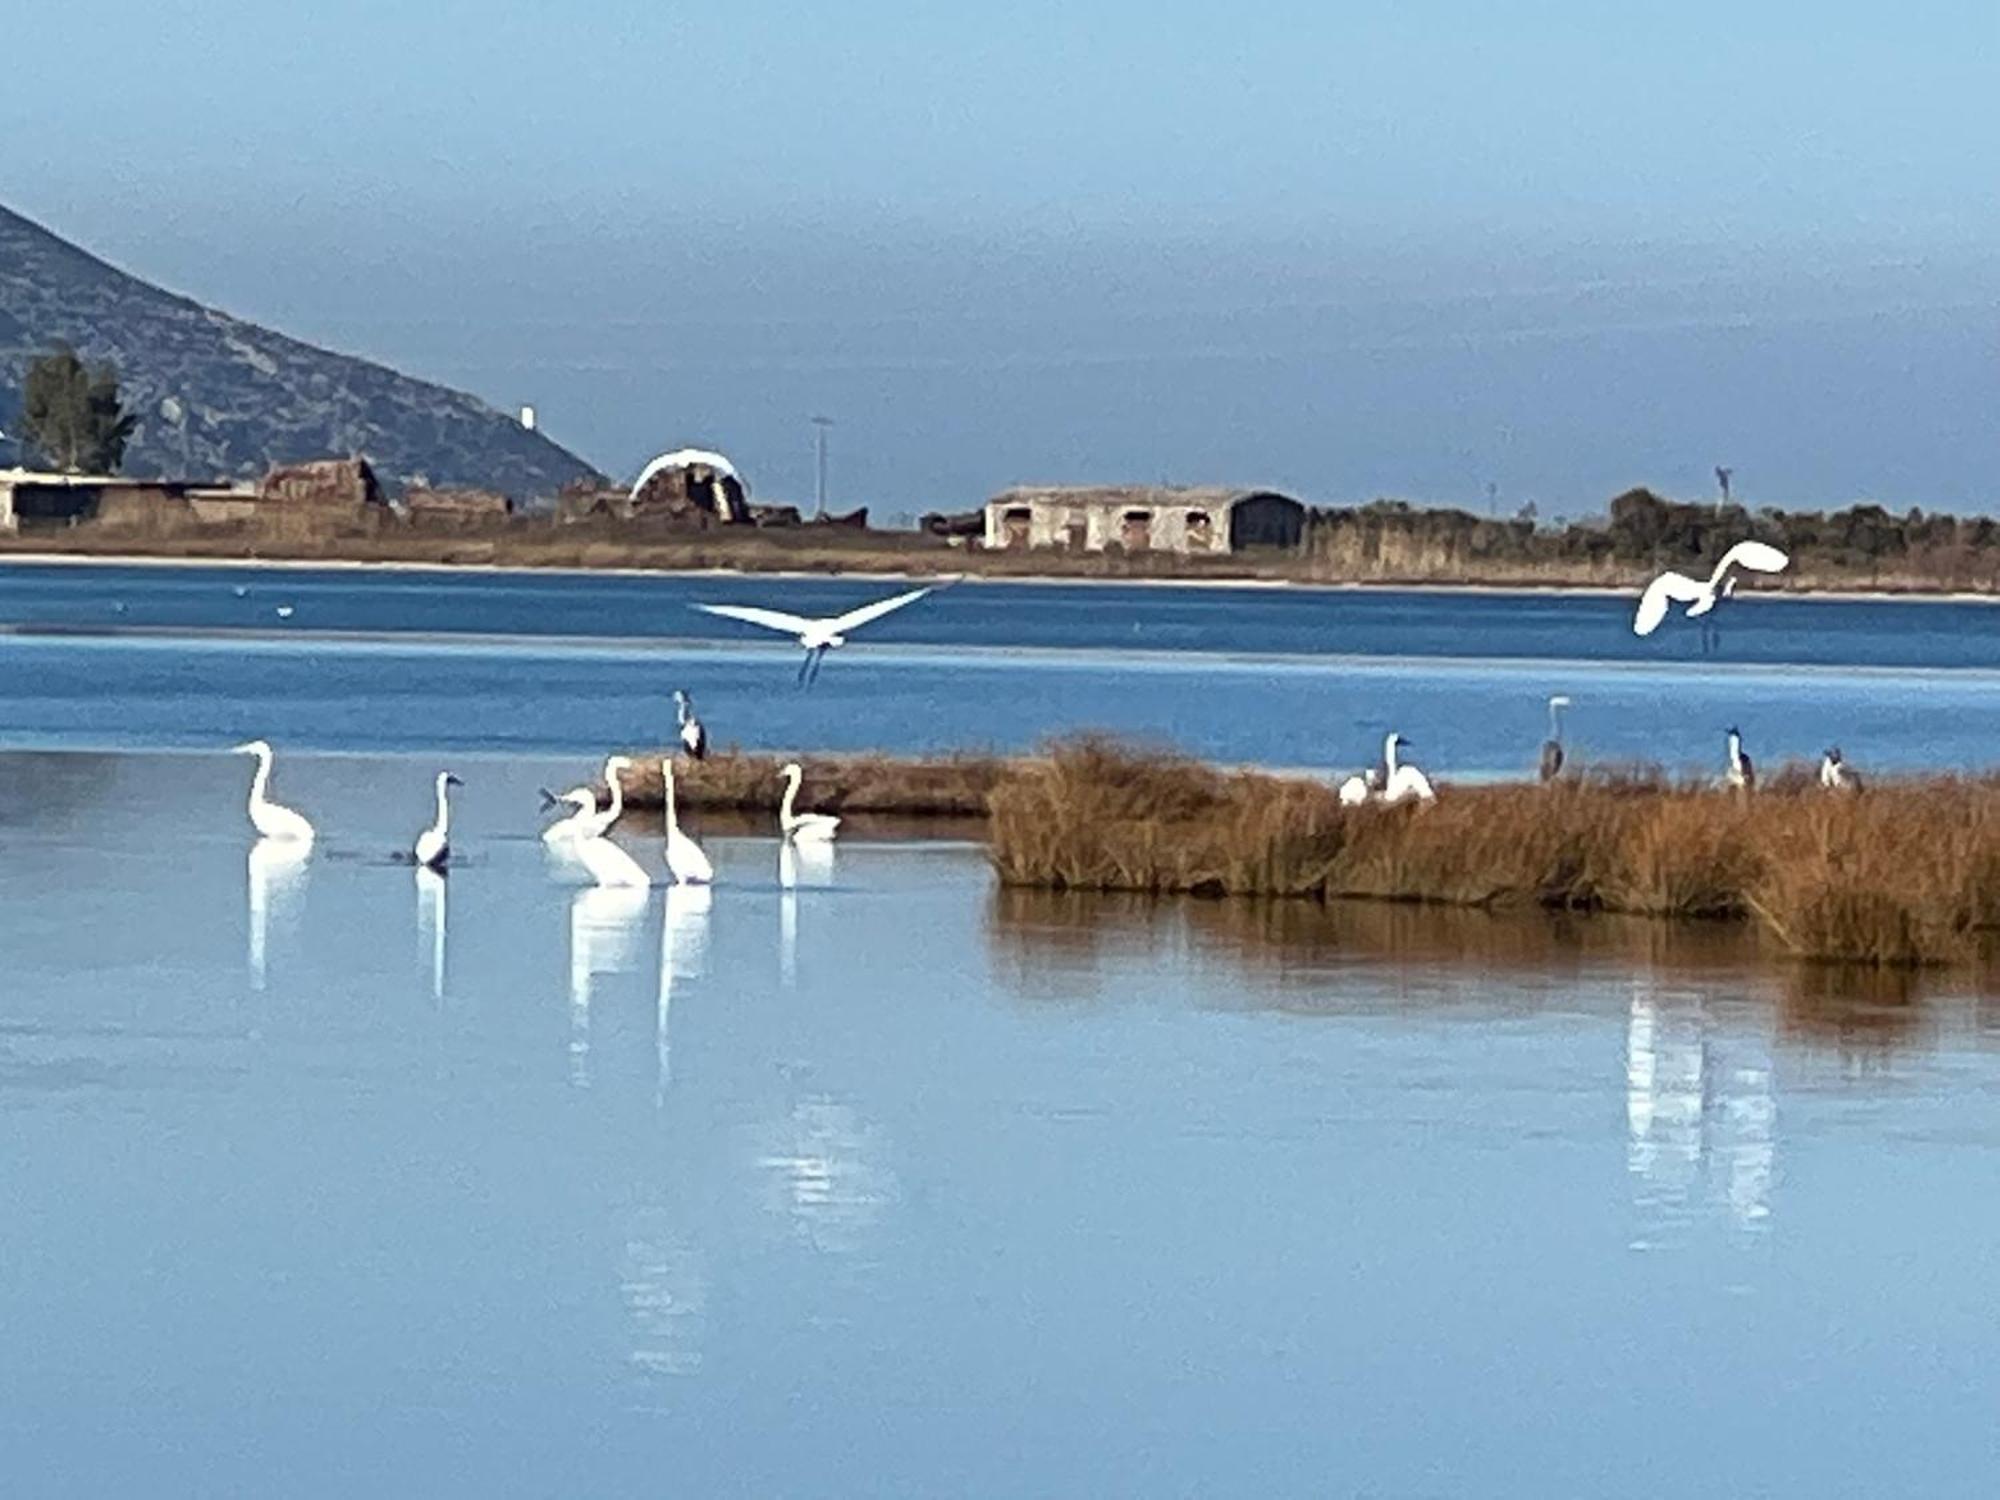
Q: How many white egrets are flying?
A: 3